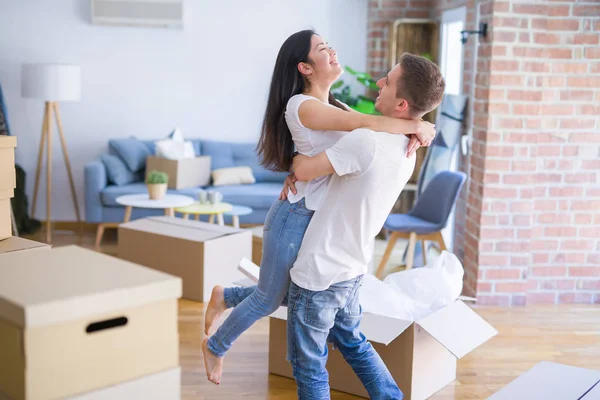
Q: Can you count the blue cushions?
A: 2